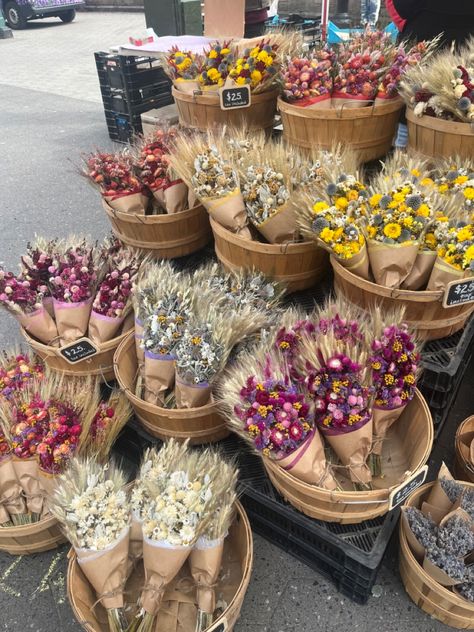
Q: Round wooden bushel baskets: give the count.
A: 13